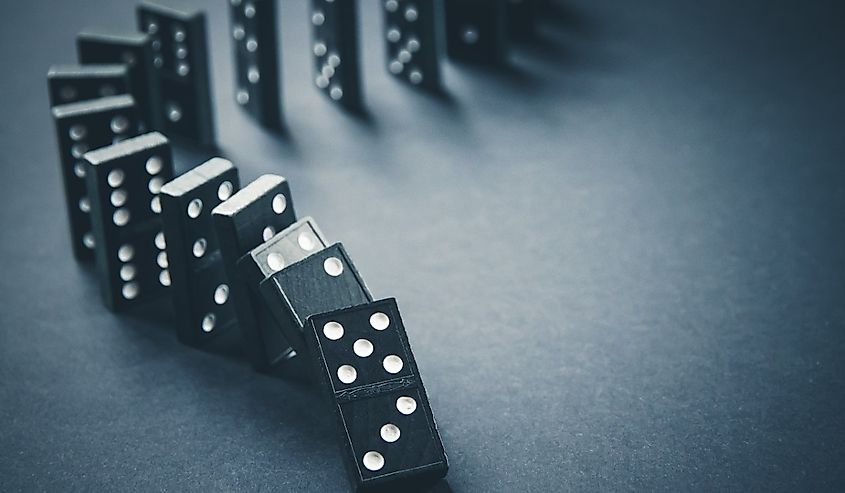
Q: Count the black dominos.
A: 15